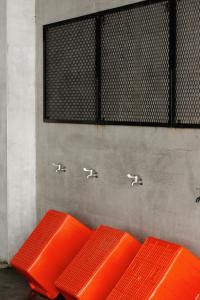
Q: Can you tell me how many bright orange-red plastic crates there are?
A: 3